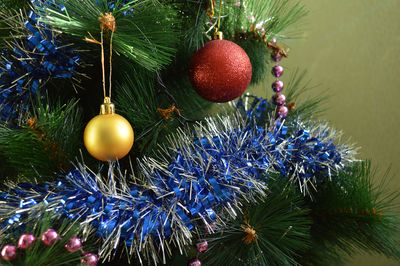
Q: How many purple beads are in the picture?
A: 12